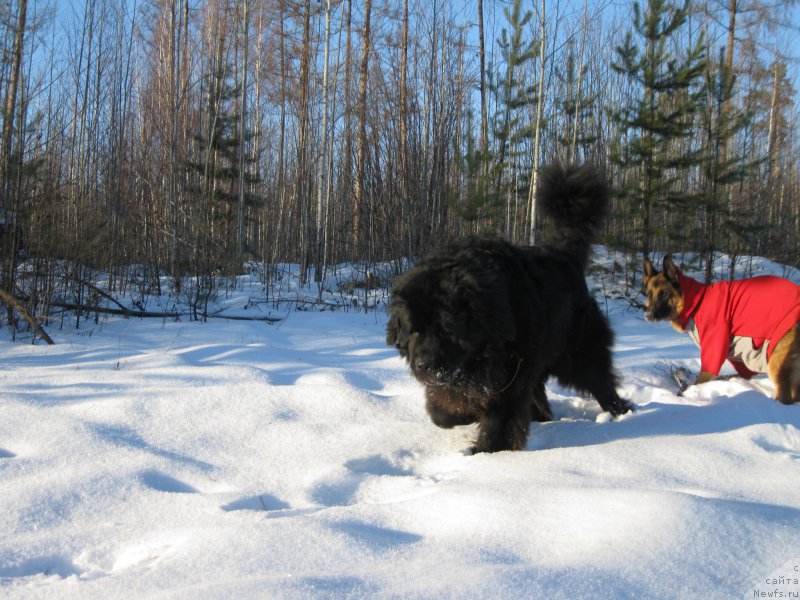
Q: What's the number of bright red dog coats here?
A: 1